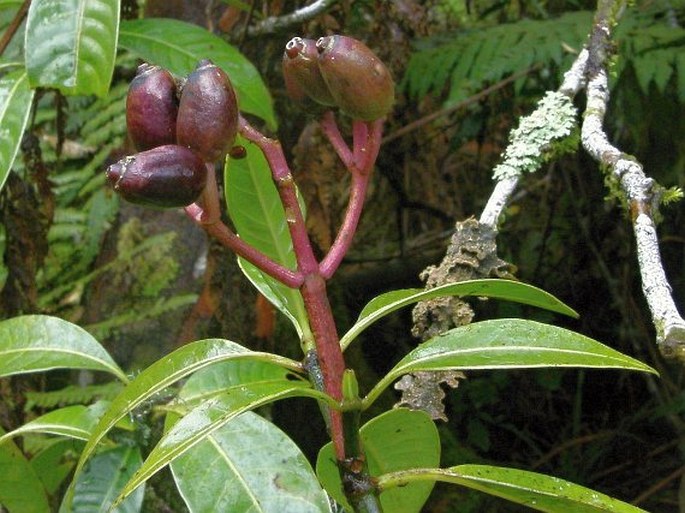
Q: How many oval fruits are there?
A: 5